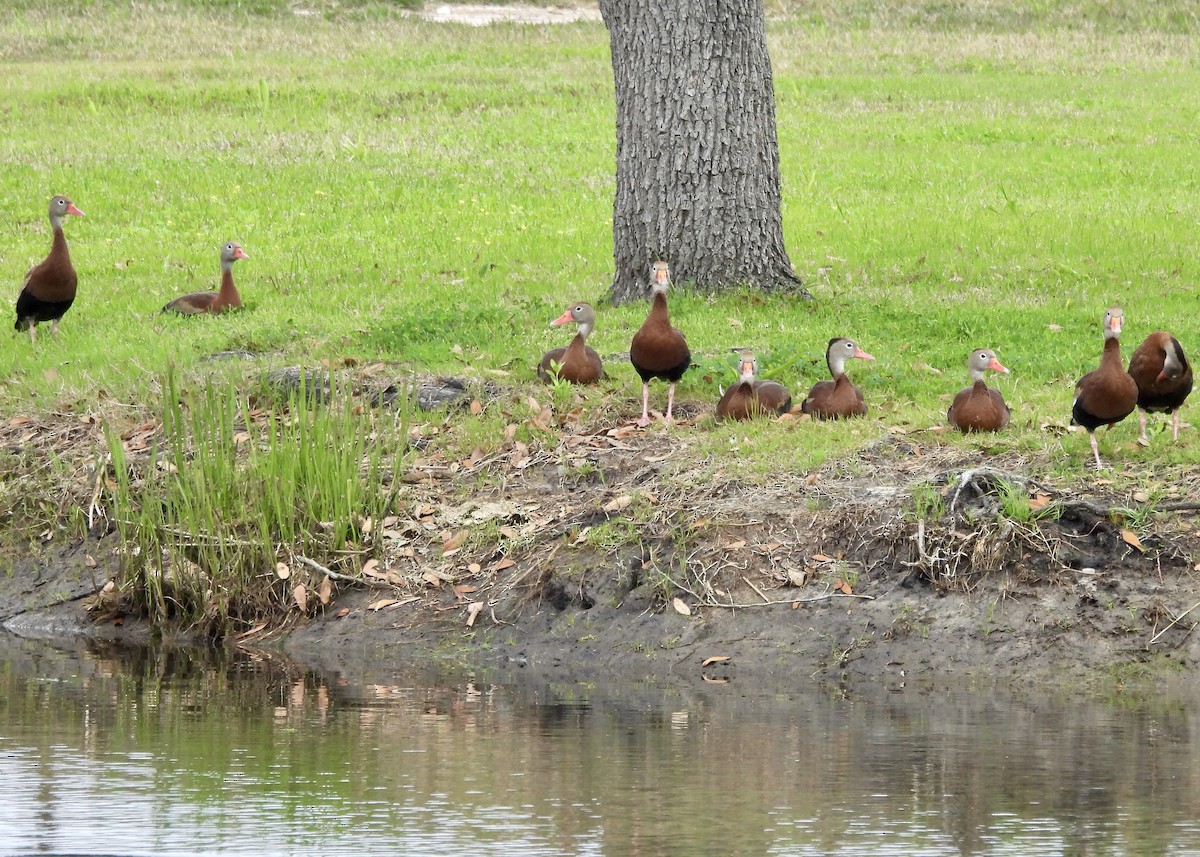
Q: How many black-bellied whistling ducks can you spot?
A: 9